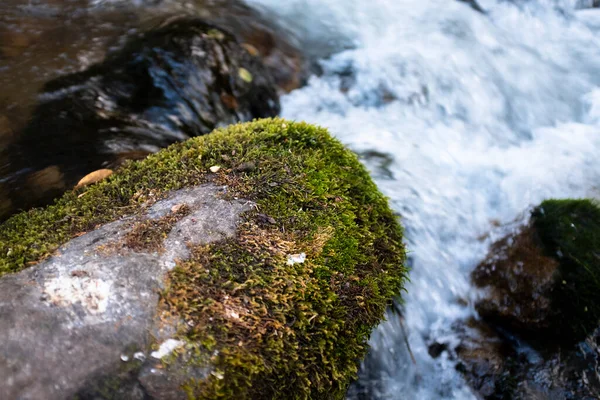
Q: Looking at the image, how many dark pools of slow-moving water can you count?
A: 1